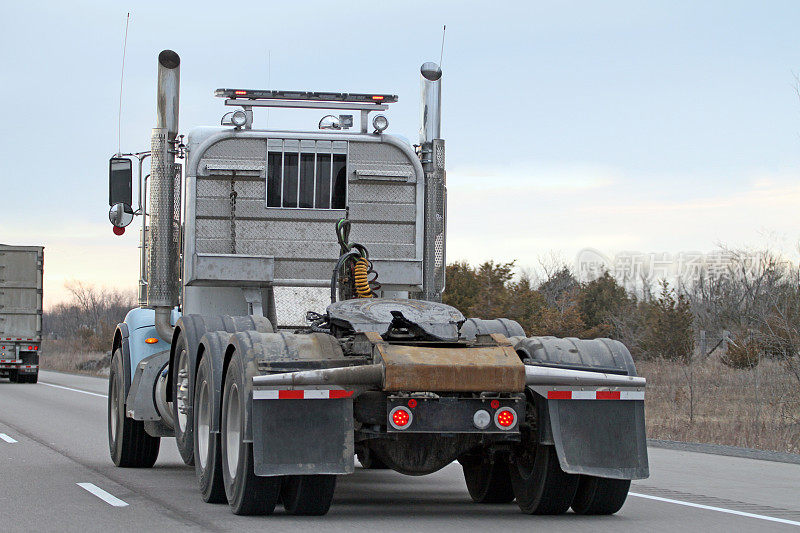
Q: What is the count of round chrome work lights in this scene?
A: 2